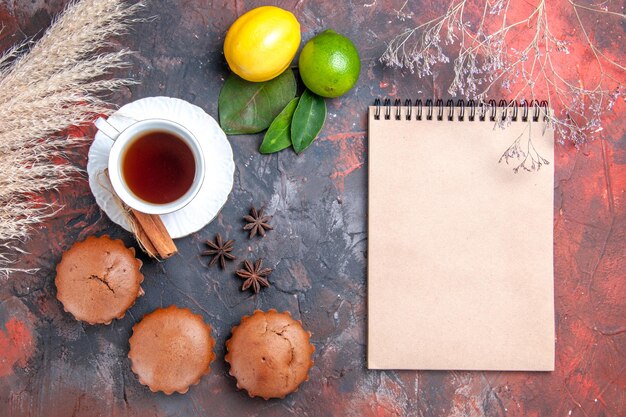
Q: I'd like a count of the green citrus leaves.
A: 3